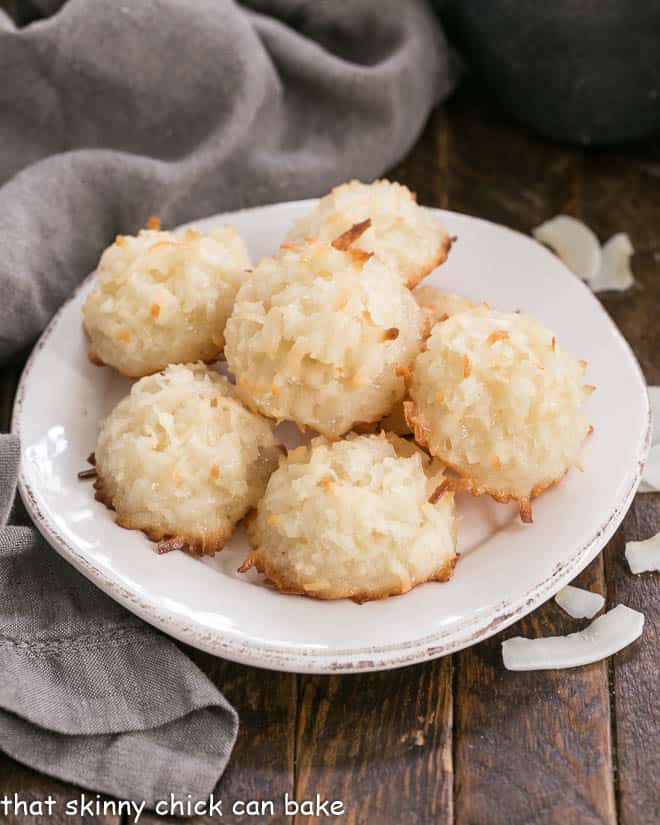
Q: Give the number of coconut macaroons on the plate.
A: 7